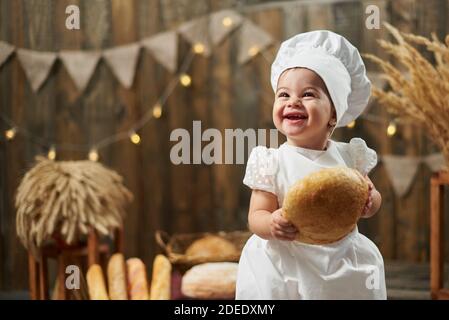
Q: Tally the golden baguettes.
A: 4